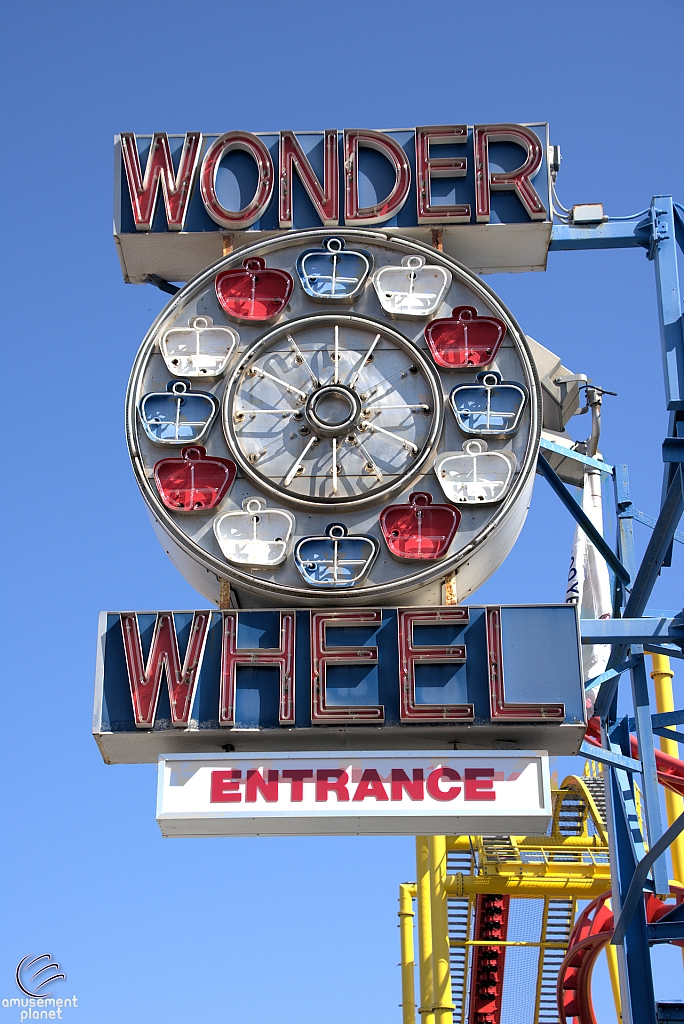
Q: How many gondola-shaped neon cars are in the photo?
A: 12